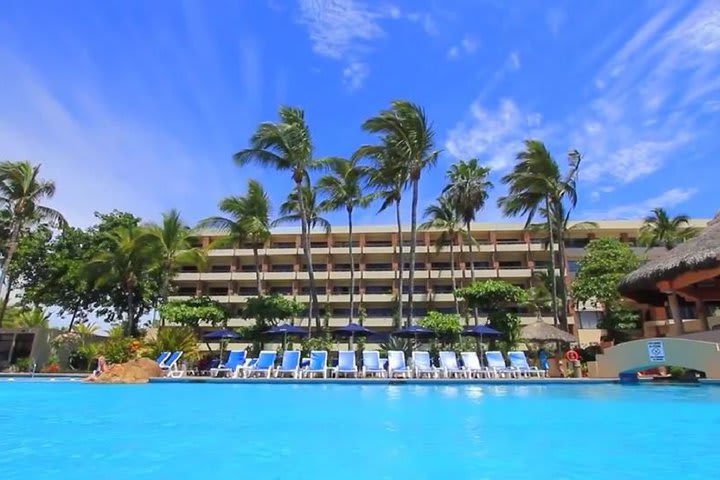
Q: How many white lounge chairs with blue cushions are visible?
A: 14